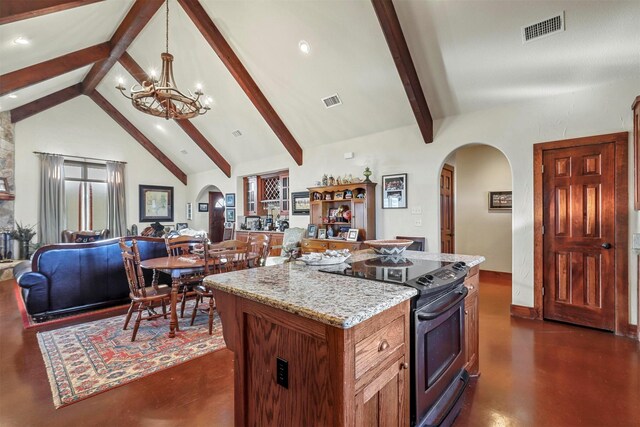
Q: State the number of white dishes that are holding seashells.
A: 1